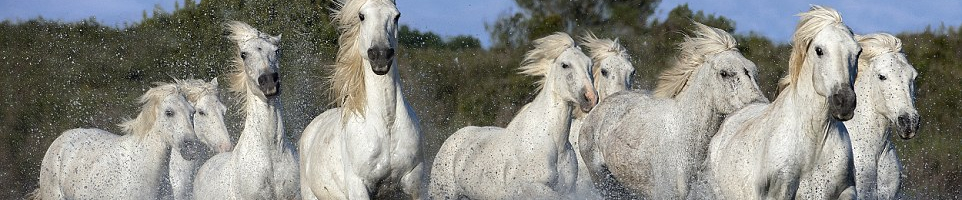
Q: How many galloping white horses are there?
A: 9